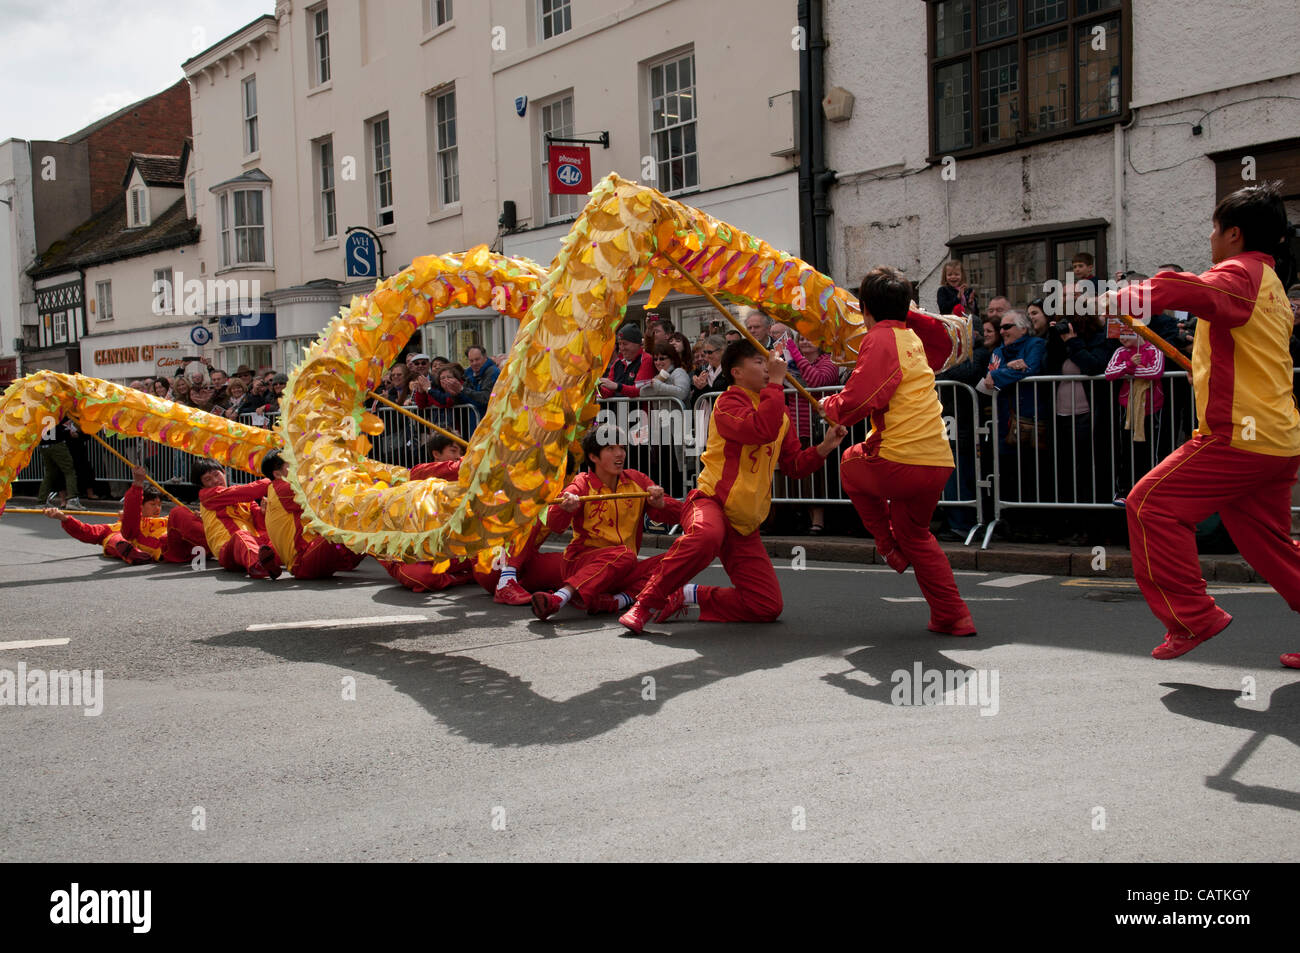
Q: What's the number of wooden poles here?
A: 6